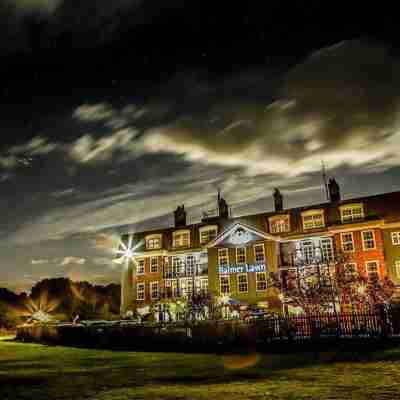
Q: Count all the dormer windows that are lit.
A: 6